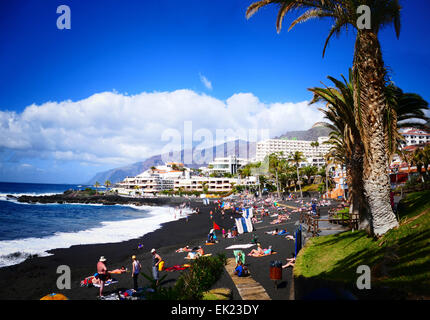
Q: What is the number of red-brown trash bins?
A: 1